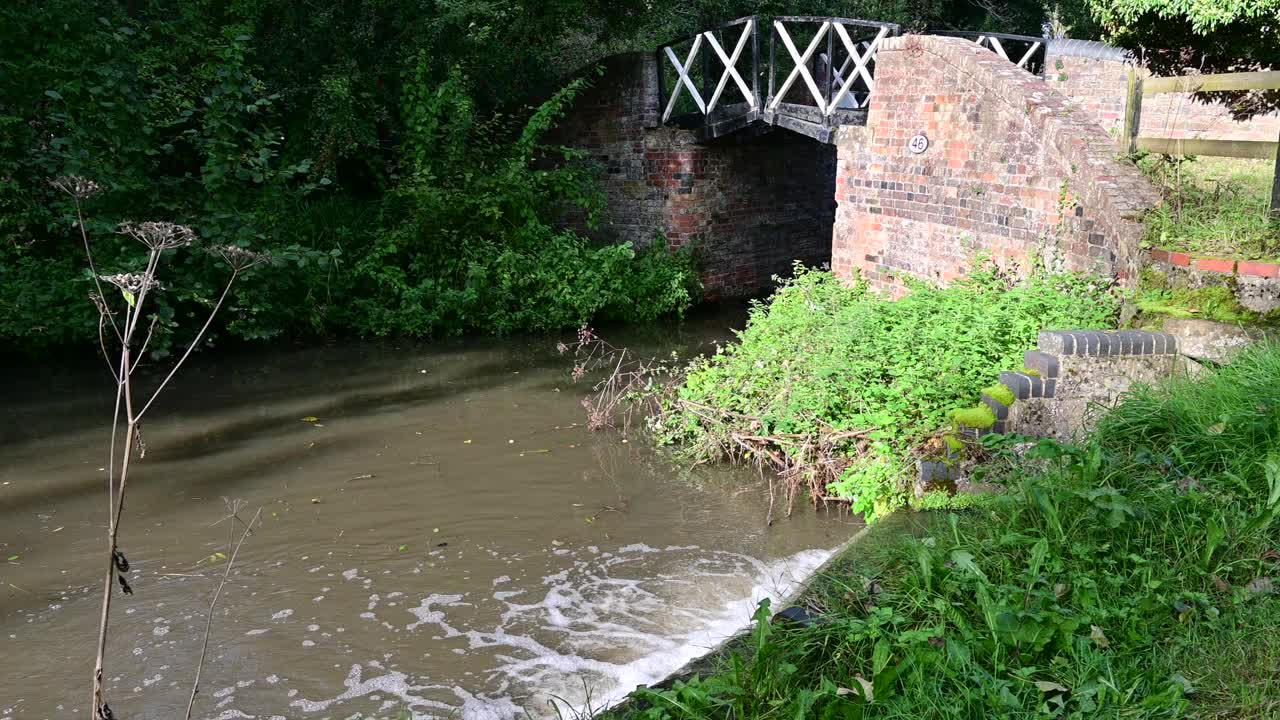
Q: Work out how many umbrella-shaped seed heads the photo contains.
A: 4